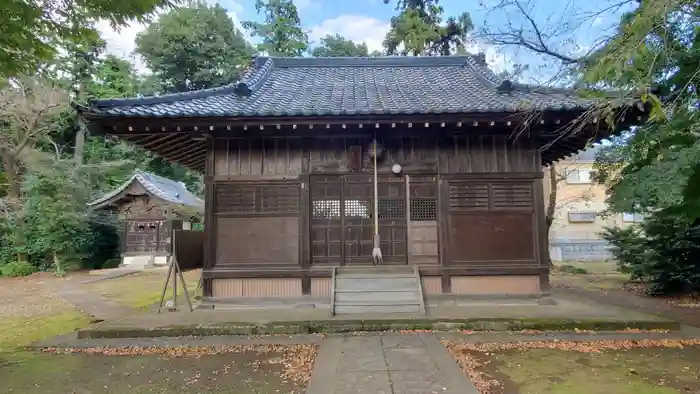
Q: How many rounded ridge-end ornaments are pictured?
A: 2